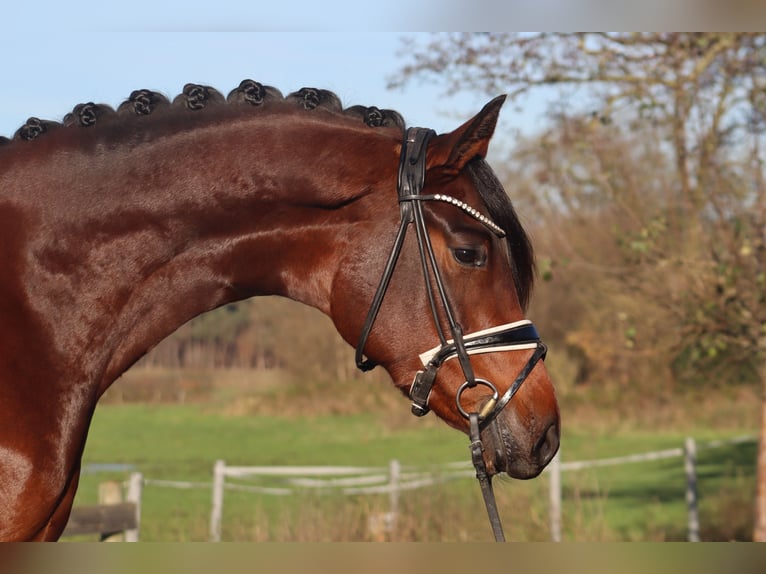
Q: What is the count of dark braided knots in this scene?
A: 7